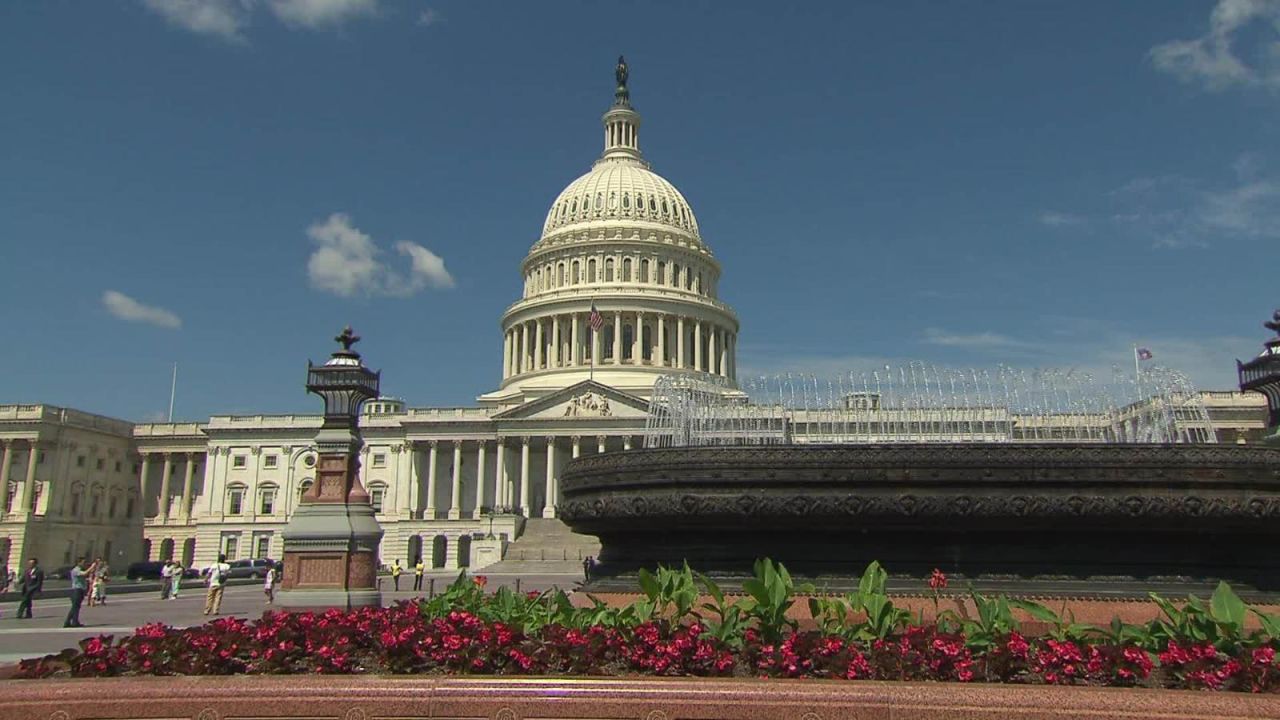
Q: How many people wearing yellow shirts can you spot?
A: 2